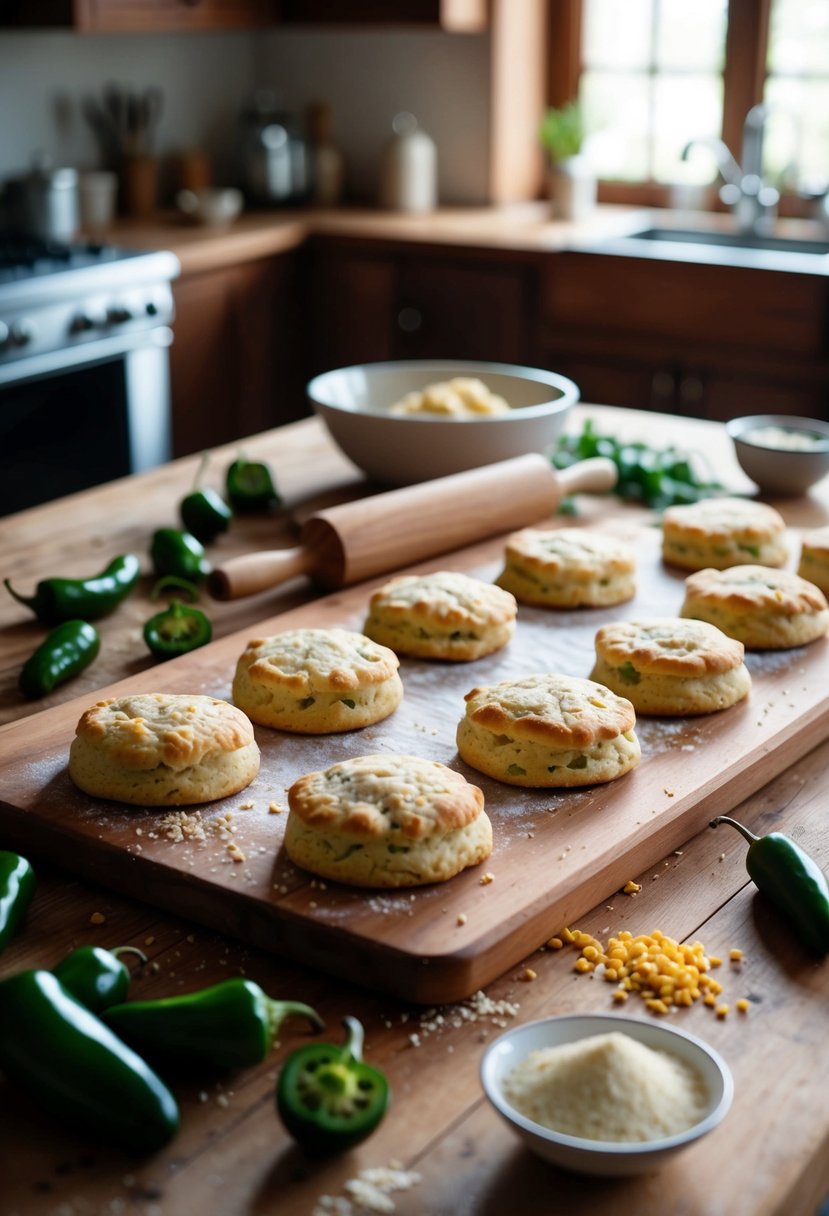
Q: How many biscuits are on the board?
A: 10